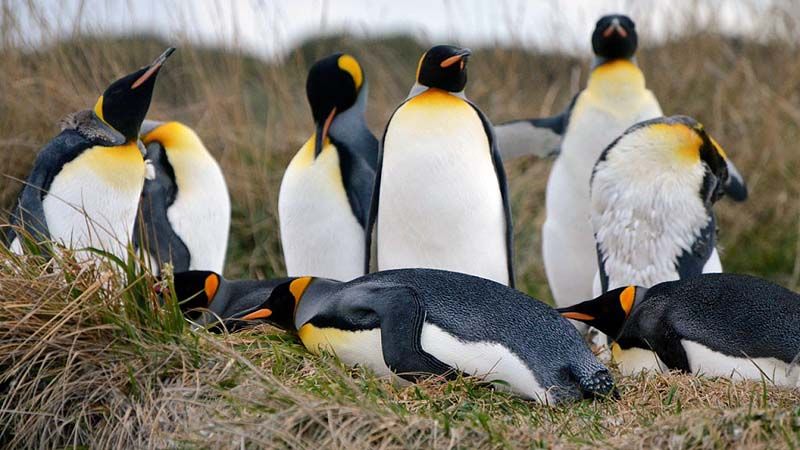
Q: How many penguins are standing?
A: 6